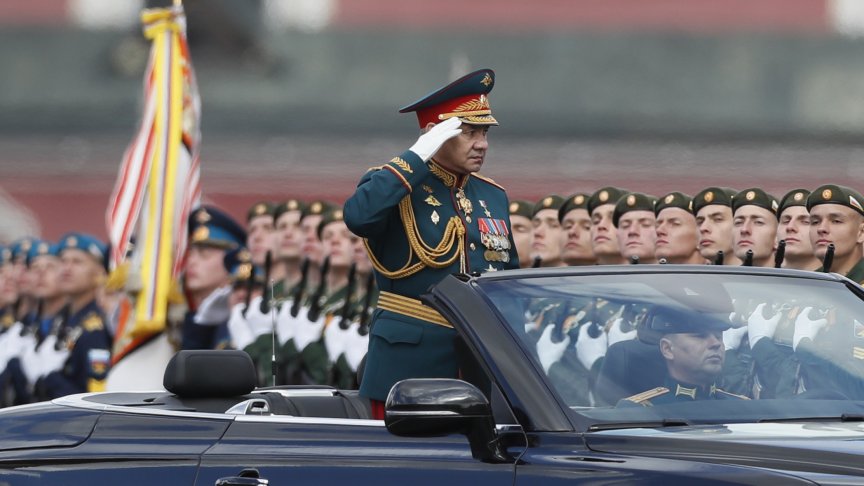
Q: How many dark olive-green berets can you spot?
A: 14